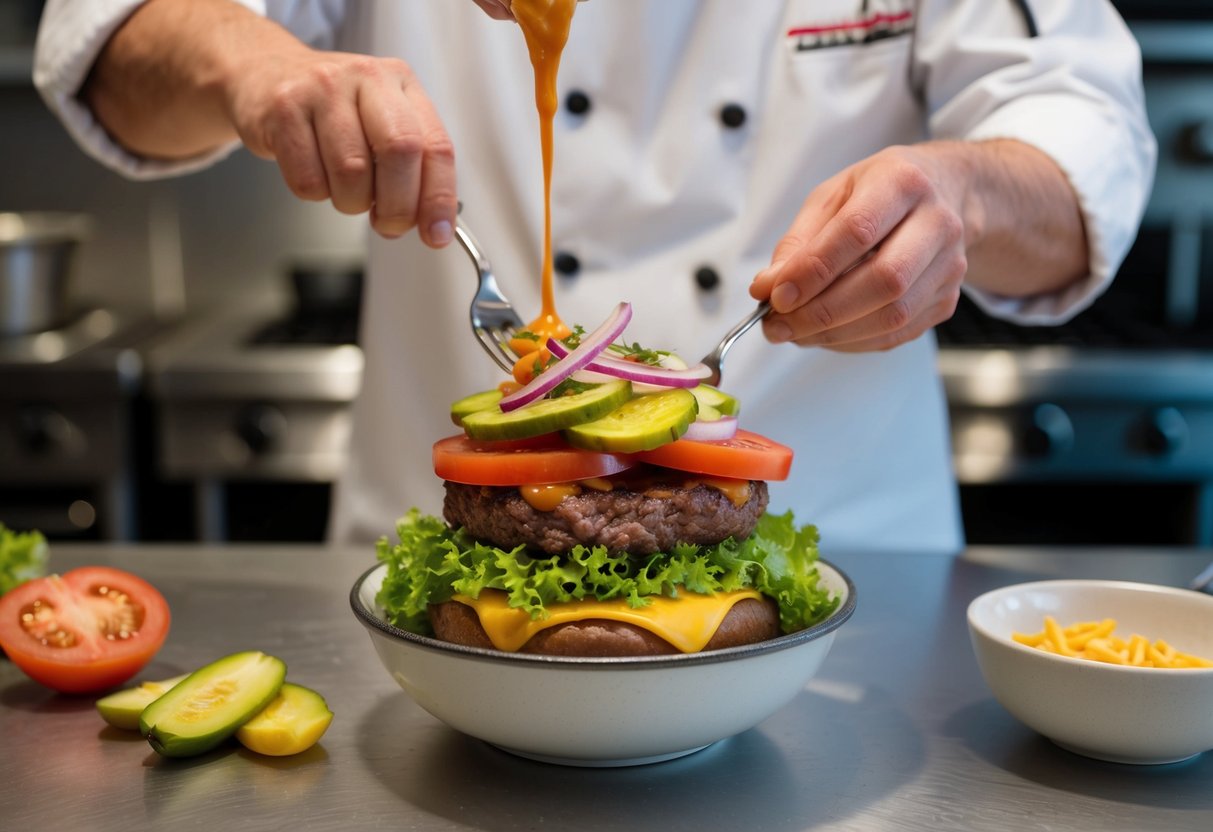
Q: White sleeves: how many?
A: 2